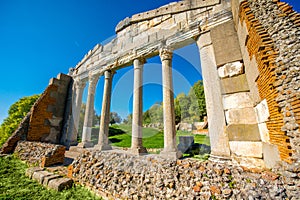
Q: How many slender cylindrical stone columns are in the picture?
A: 5